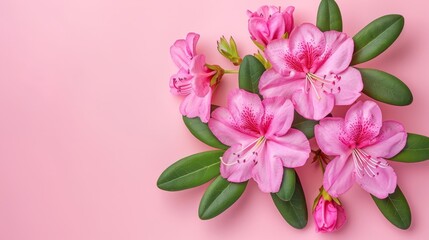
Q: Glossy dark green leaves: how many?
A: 12